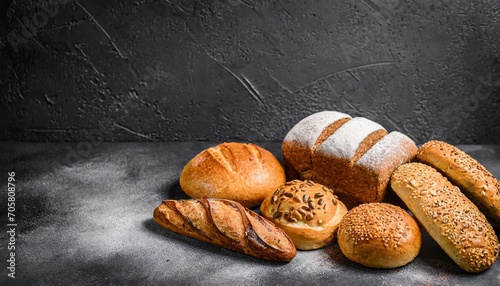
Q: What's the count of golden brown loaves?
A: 7